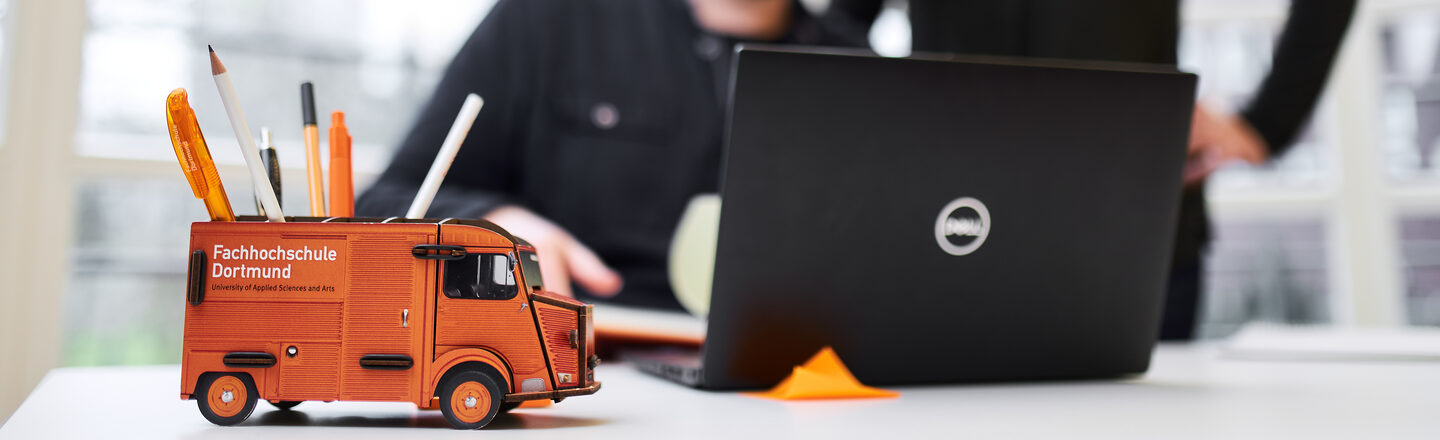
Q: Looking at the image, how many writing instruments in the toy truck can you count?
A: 6